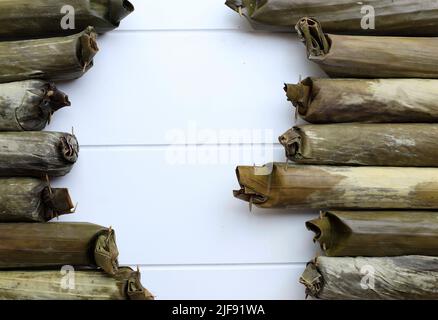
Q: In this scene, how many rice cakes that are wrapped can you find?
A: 14